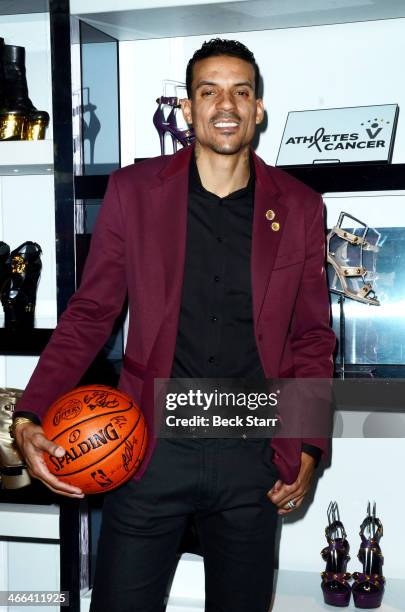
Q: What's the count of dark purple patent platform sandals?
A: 2